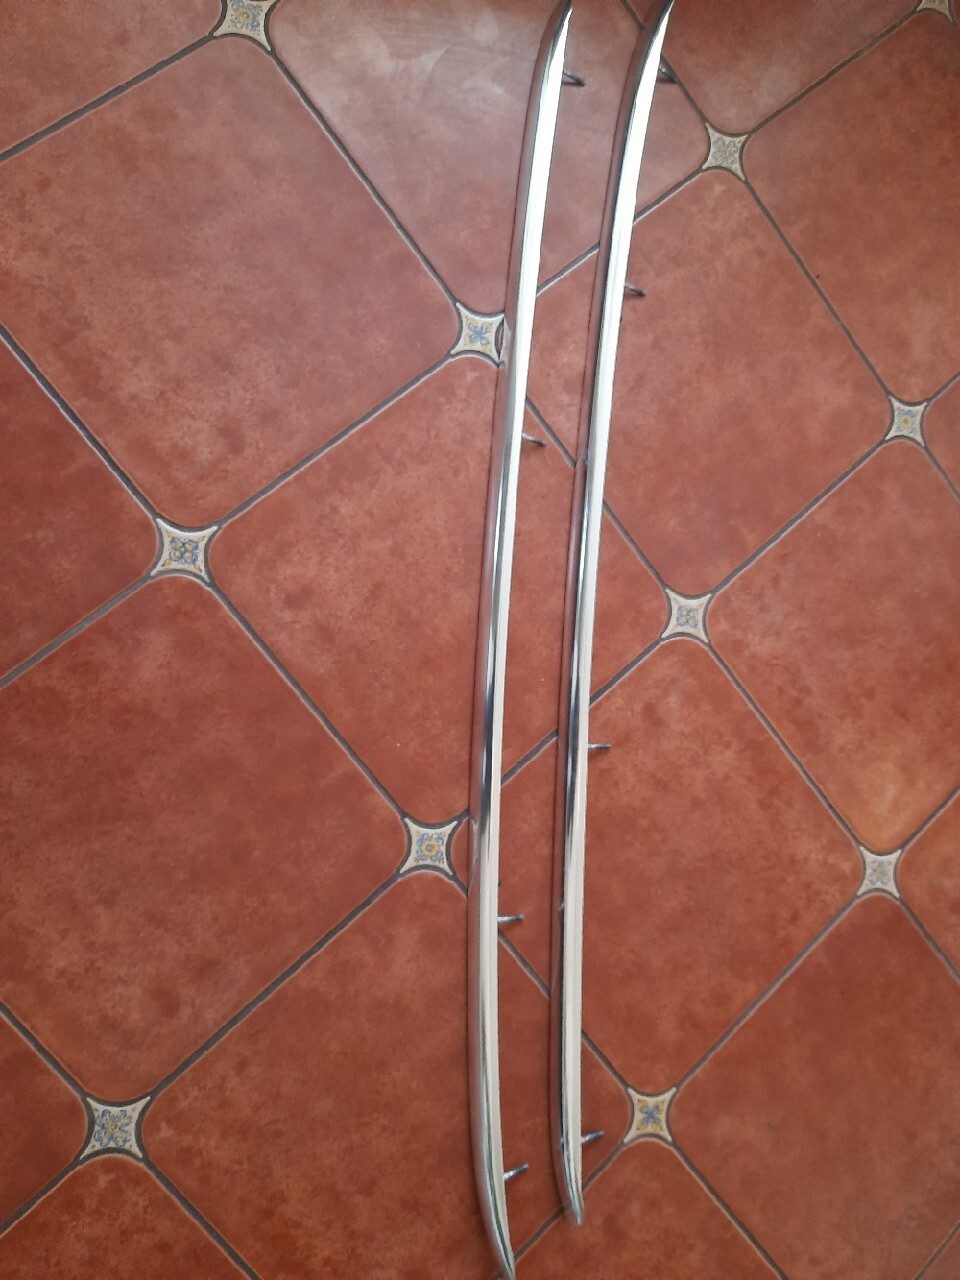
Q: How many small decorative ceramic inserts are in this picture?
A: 11